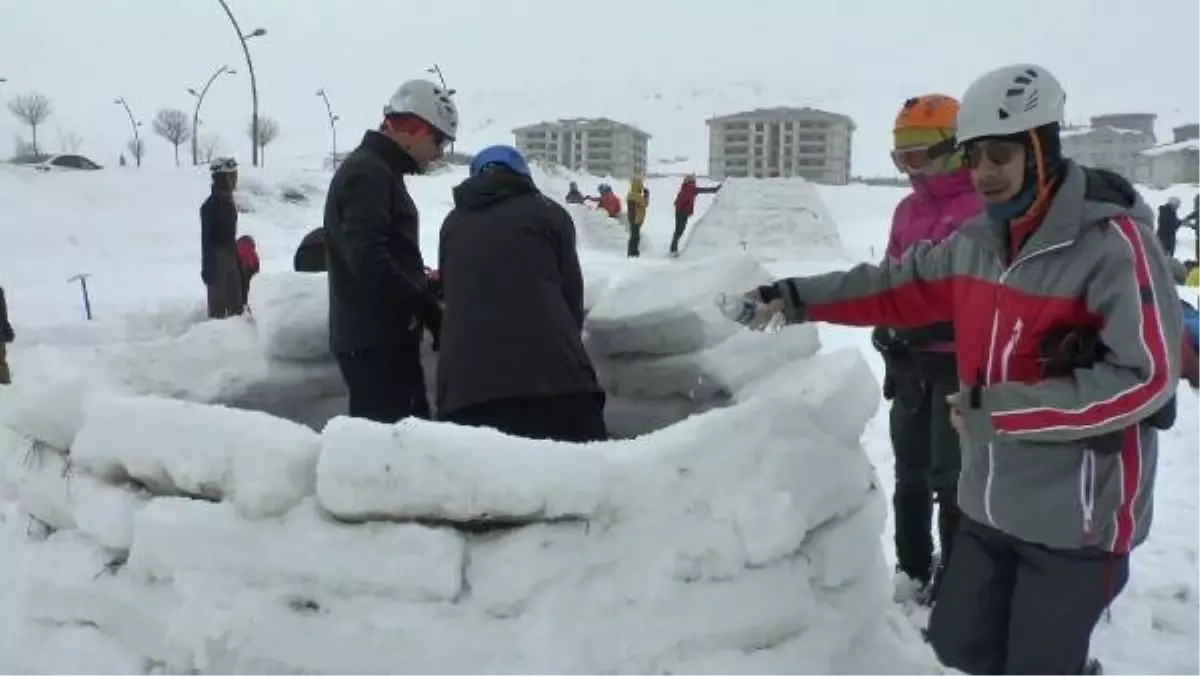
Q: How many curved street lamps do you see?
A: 5